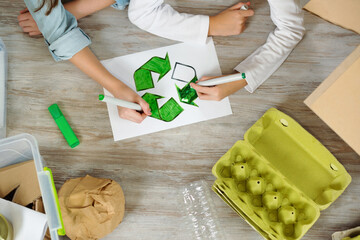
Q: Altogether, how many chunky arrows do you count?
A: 3